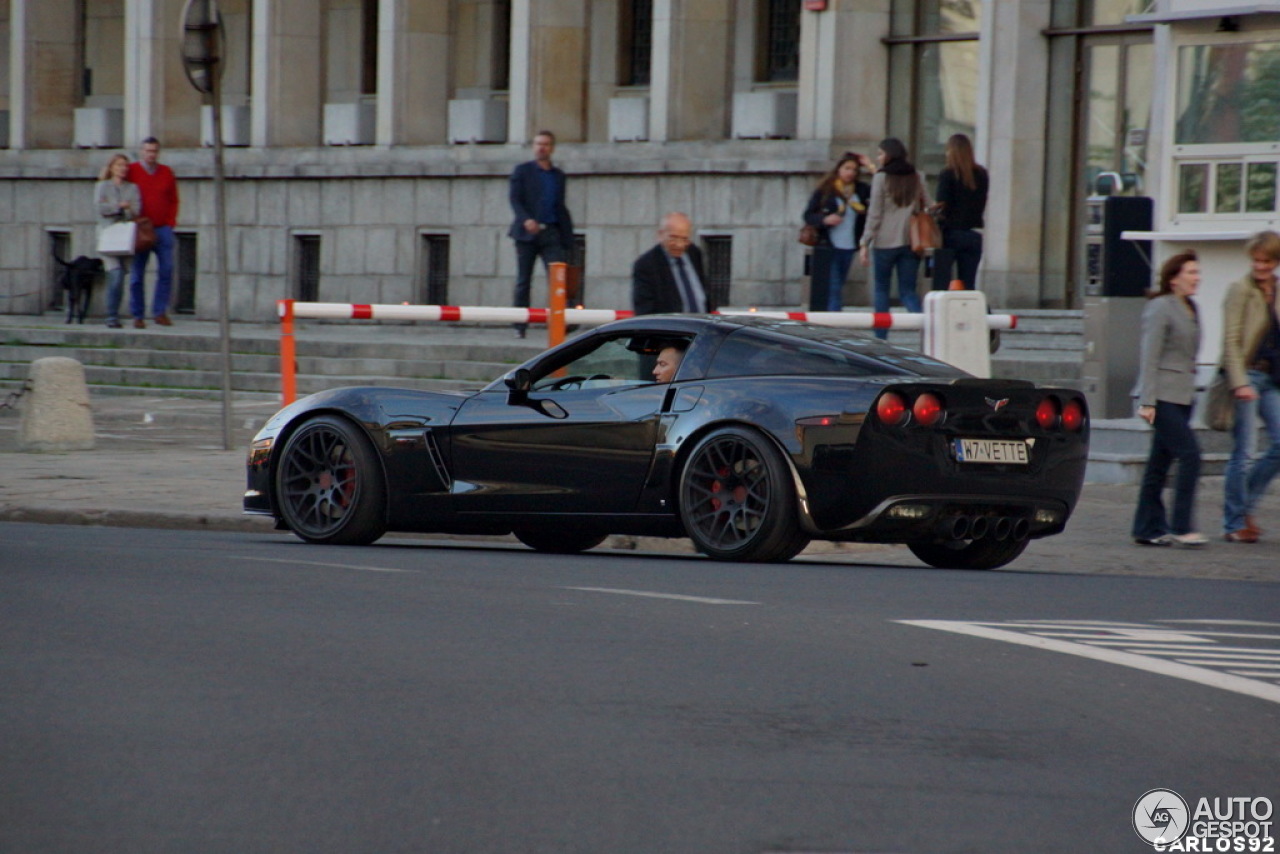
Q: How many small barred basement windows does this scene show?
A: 6